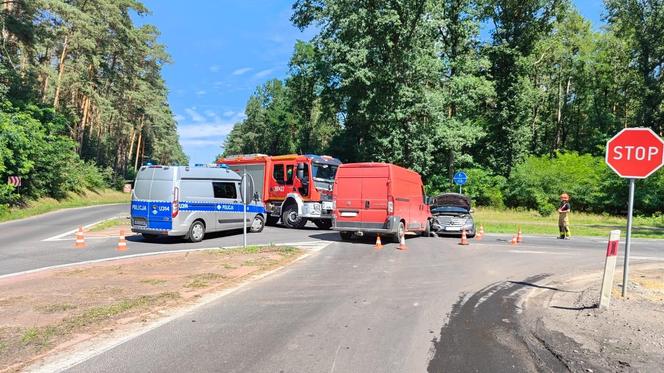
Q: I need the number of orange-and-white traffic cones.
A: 9